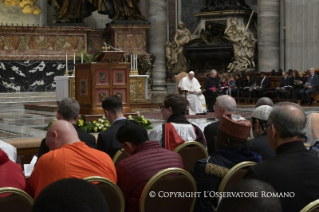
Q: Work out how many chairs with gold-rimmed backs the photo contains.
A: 7